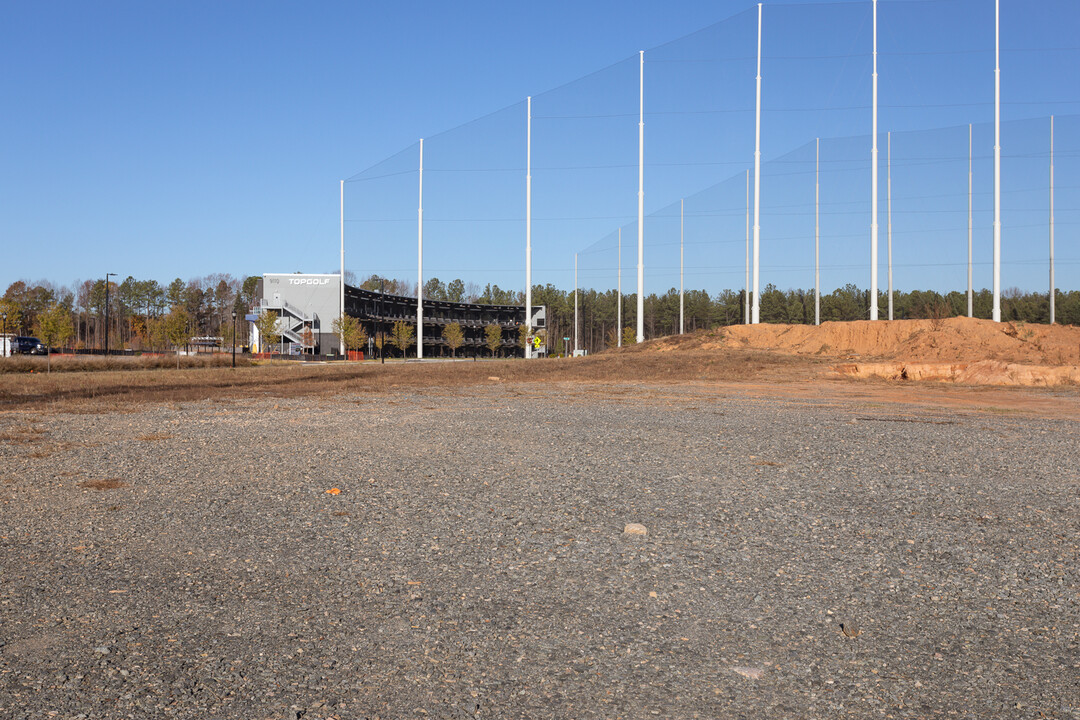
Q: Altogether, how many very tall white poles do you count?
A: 15